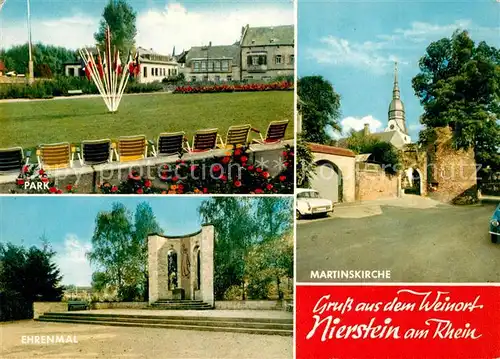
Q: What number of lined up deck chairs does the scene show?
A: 8